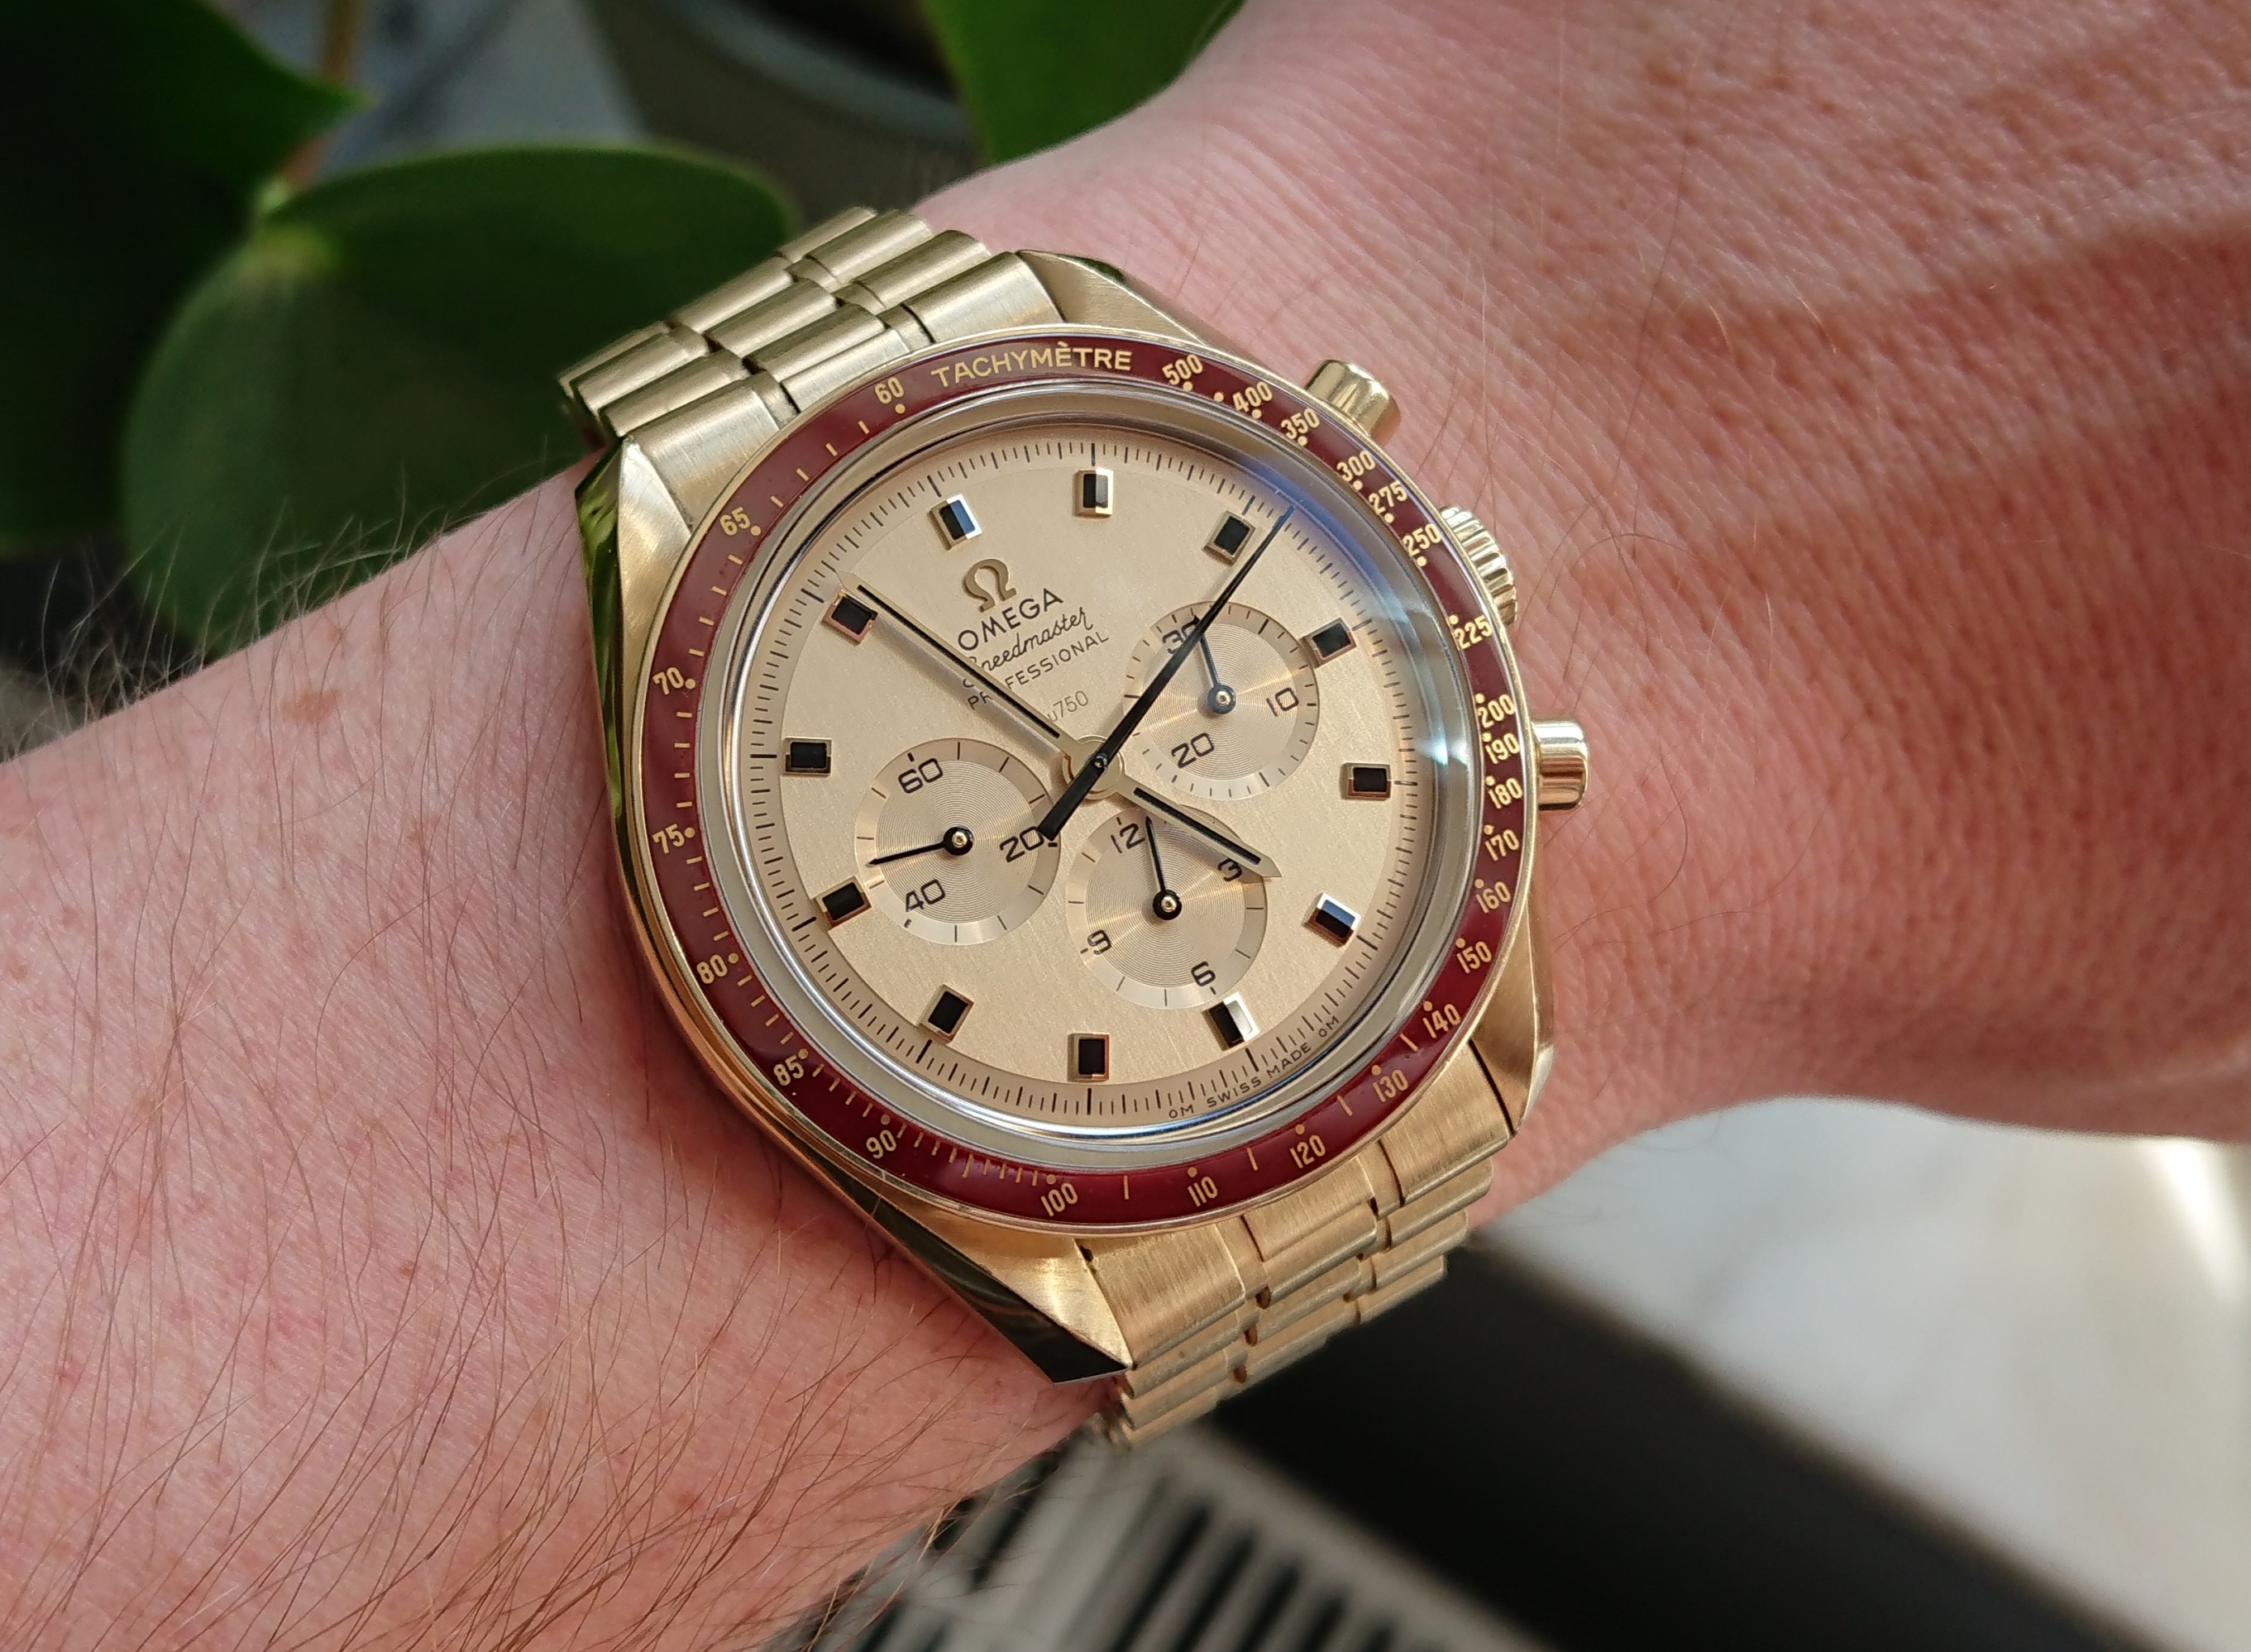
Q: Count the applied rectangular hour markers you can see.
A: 12